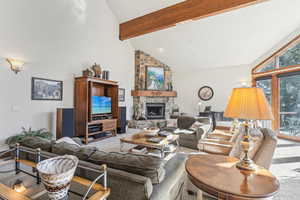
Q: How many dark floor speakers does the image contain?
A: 2